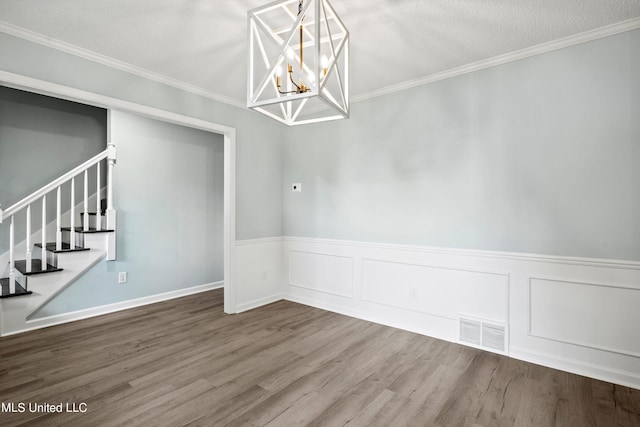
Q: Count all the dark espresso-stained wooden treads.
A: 5